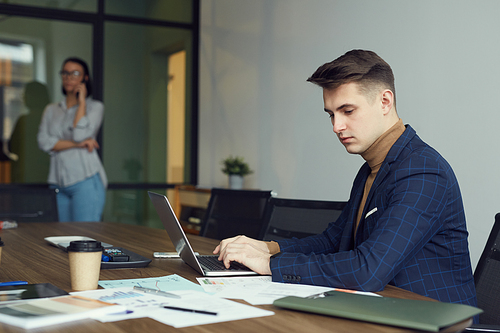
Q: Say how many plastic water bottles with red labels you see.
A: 0